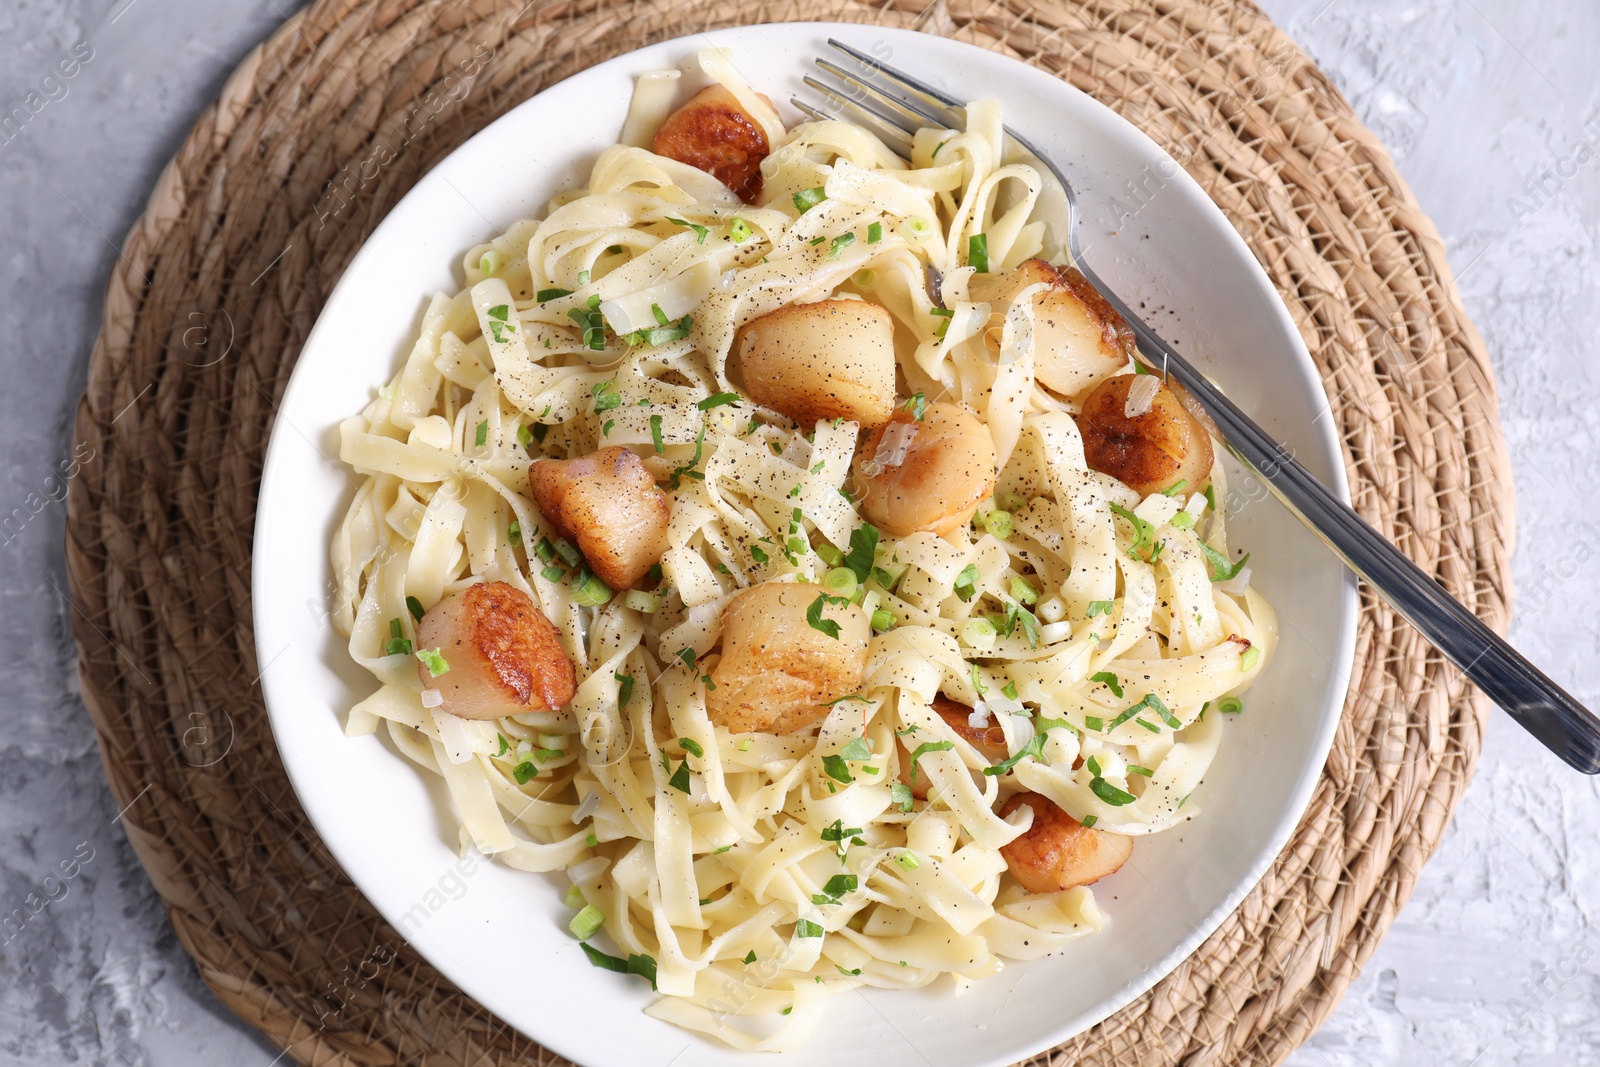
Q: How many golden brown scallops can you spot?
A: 10